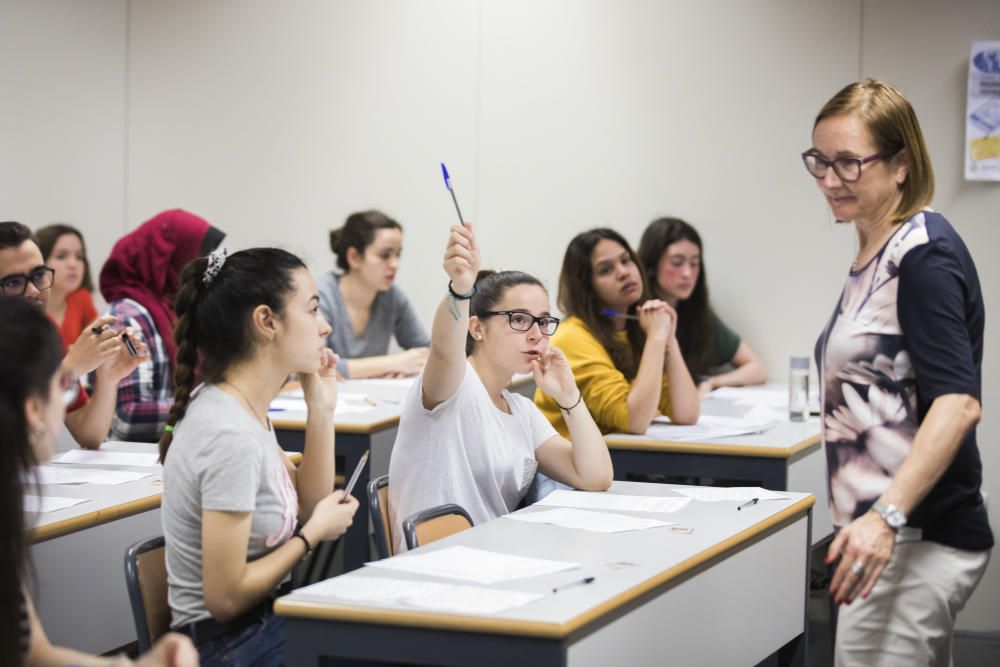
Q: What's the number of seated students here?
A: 9